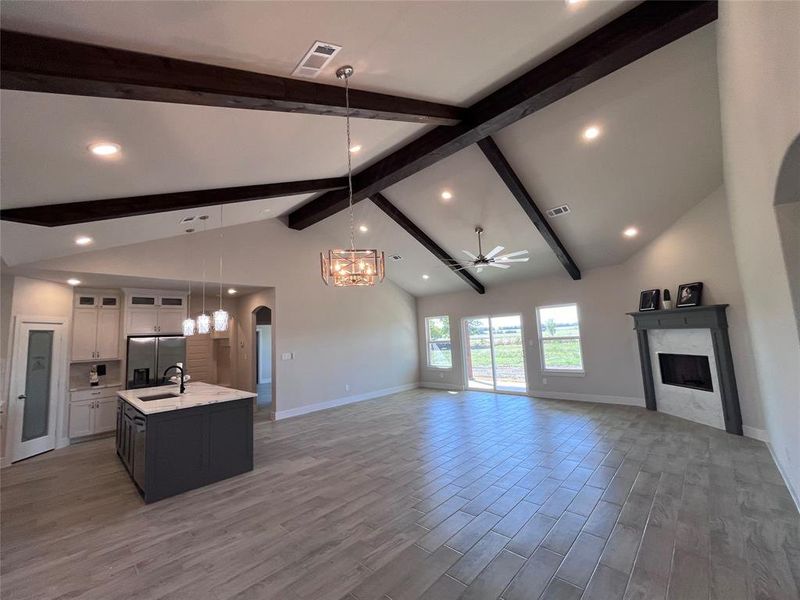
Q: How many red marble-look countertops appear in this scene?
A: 0